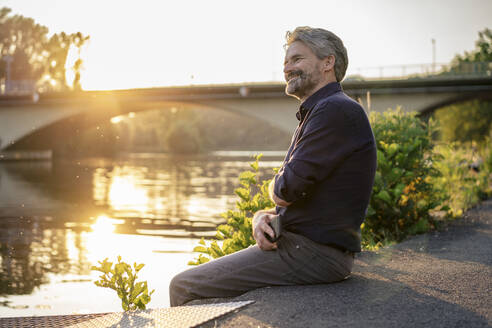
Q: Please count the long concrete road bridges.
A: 1